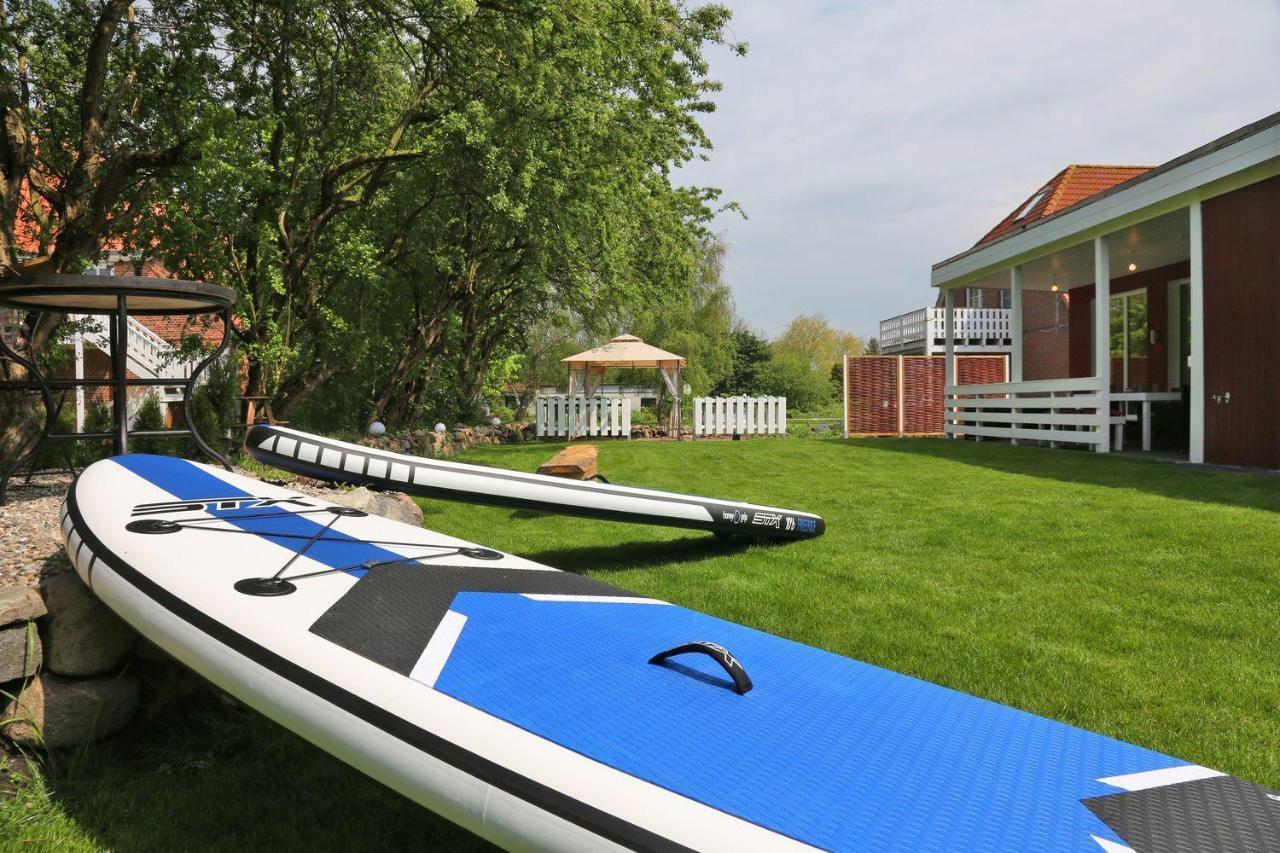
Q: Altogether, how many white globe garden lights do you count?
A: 3